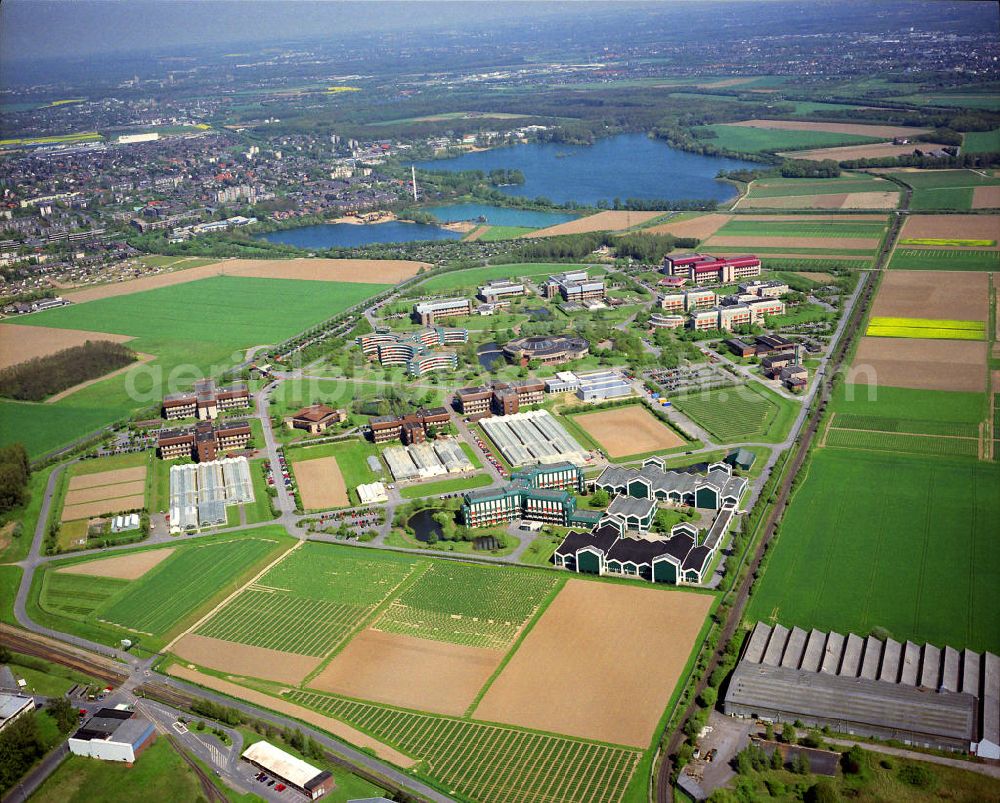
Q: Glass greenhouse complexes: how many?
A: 3